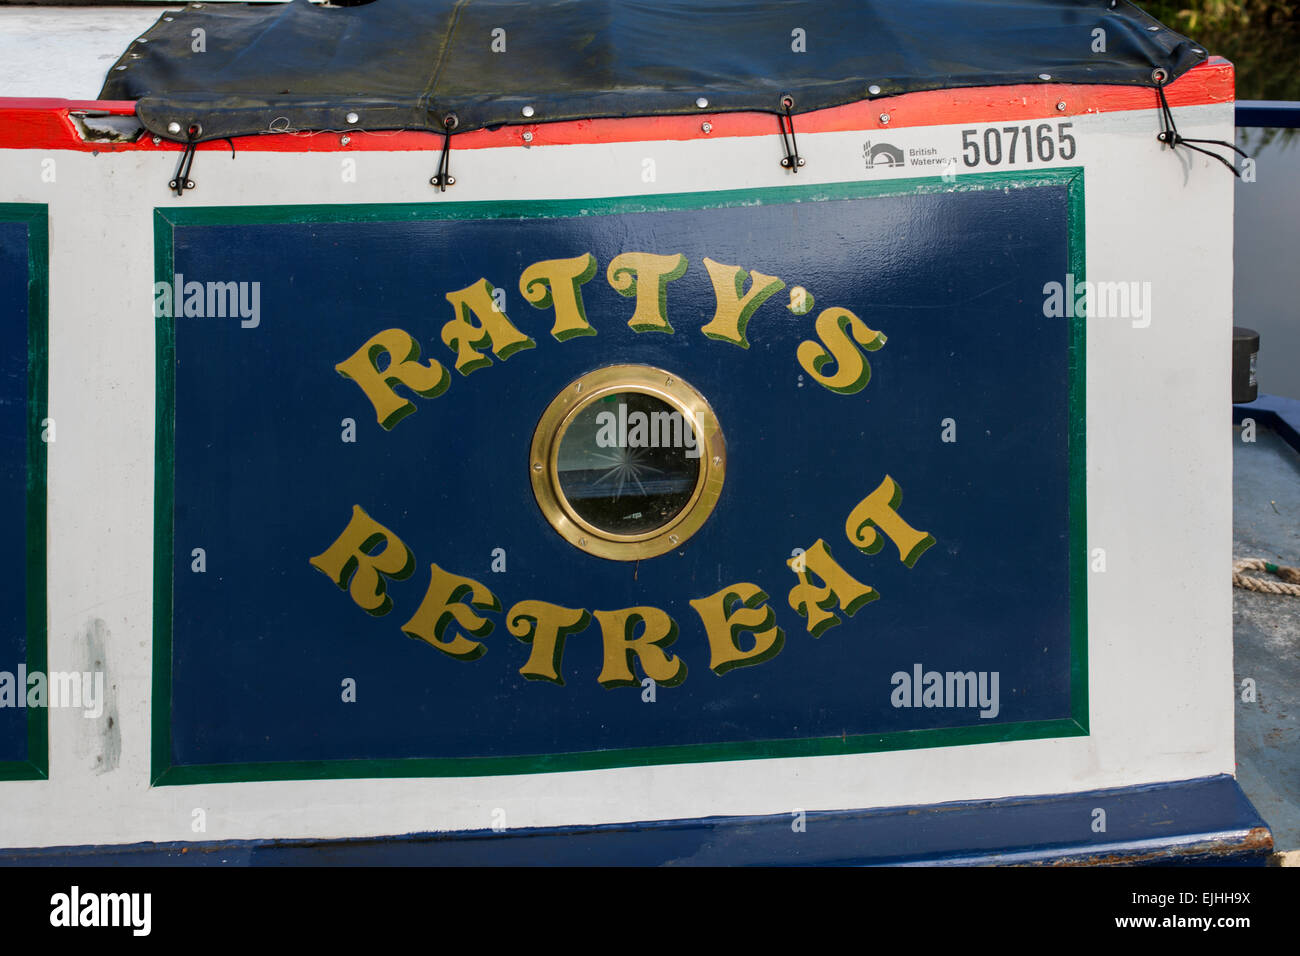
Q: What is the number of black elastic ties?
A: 4